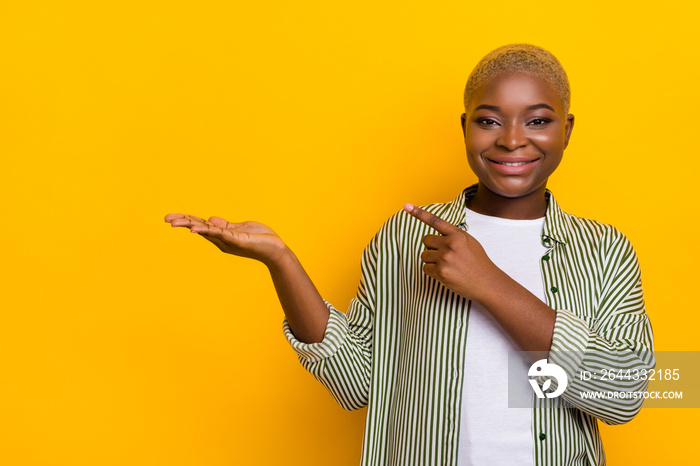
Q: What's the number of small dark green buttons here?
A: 4